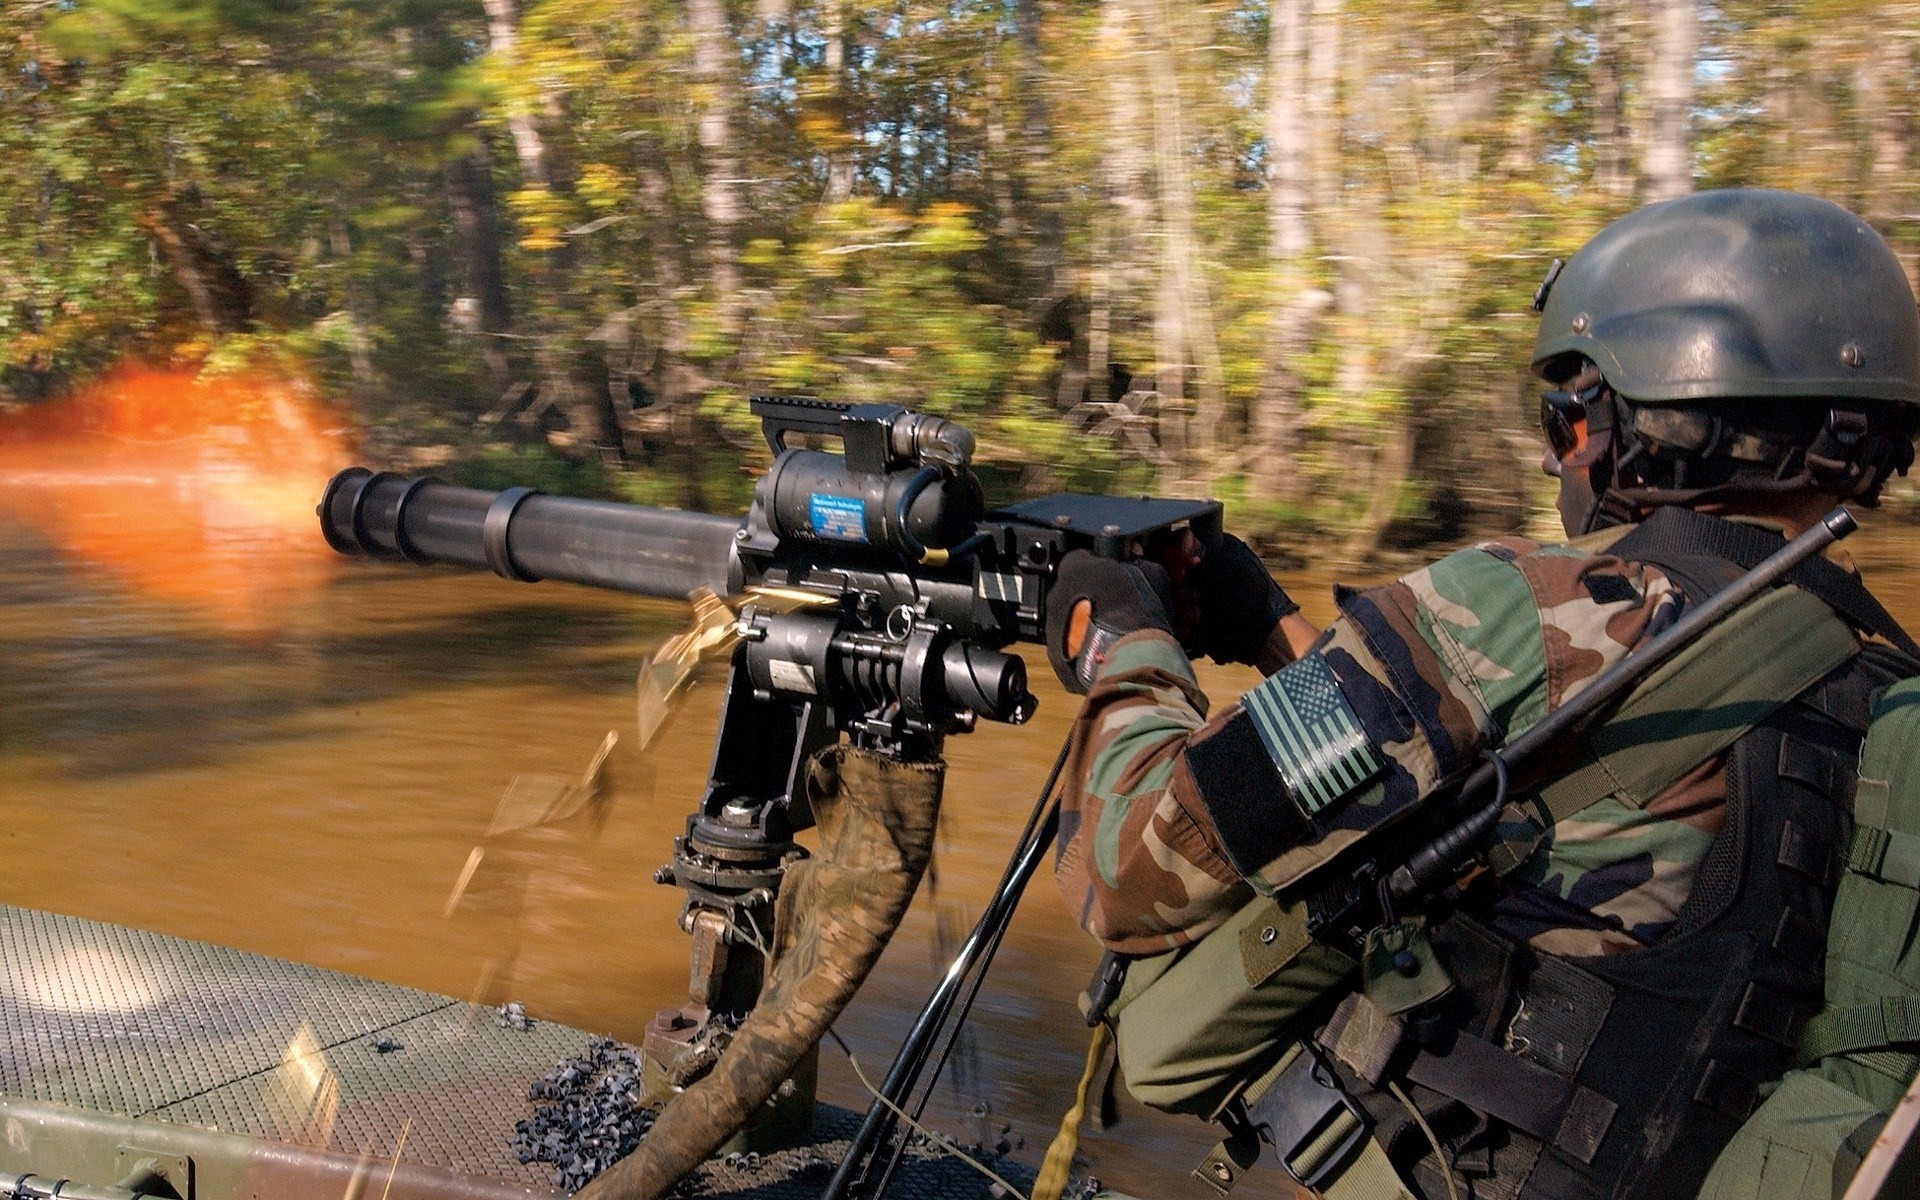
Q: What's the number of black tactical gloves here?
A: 2